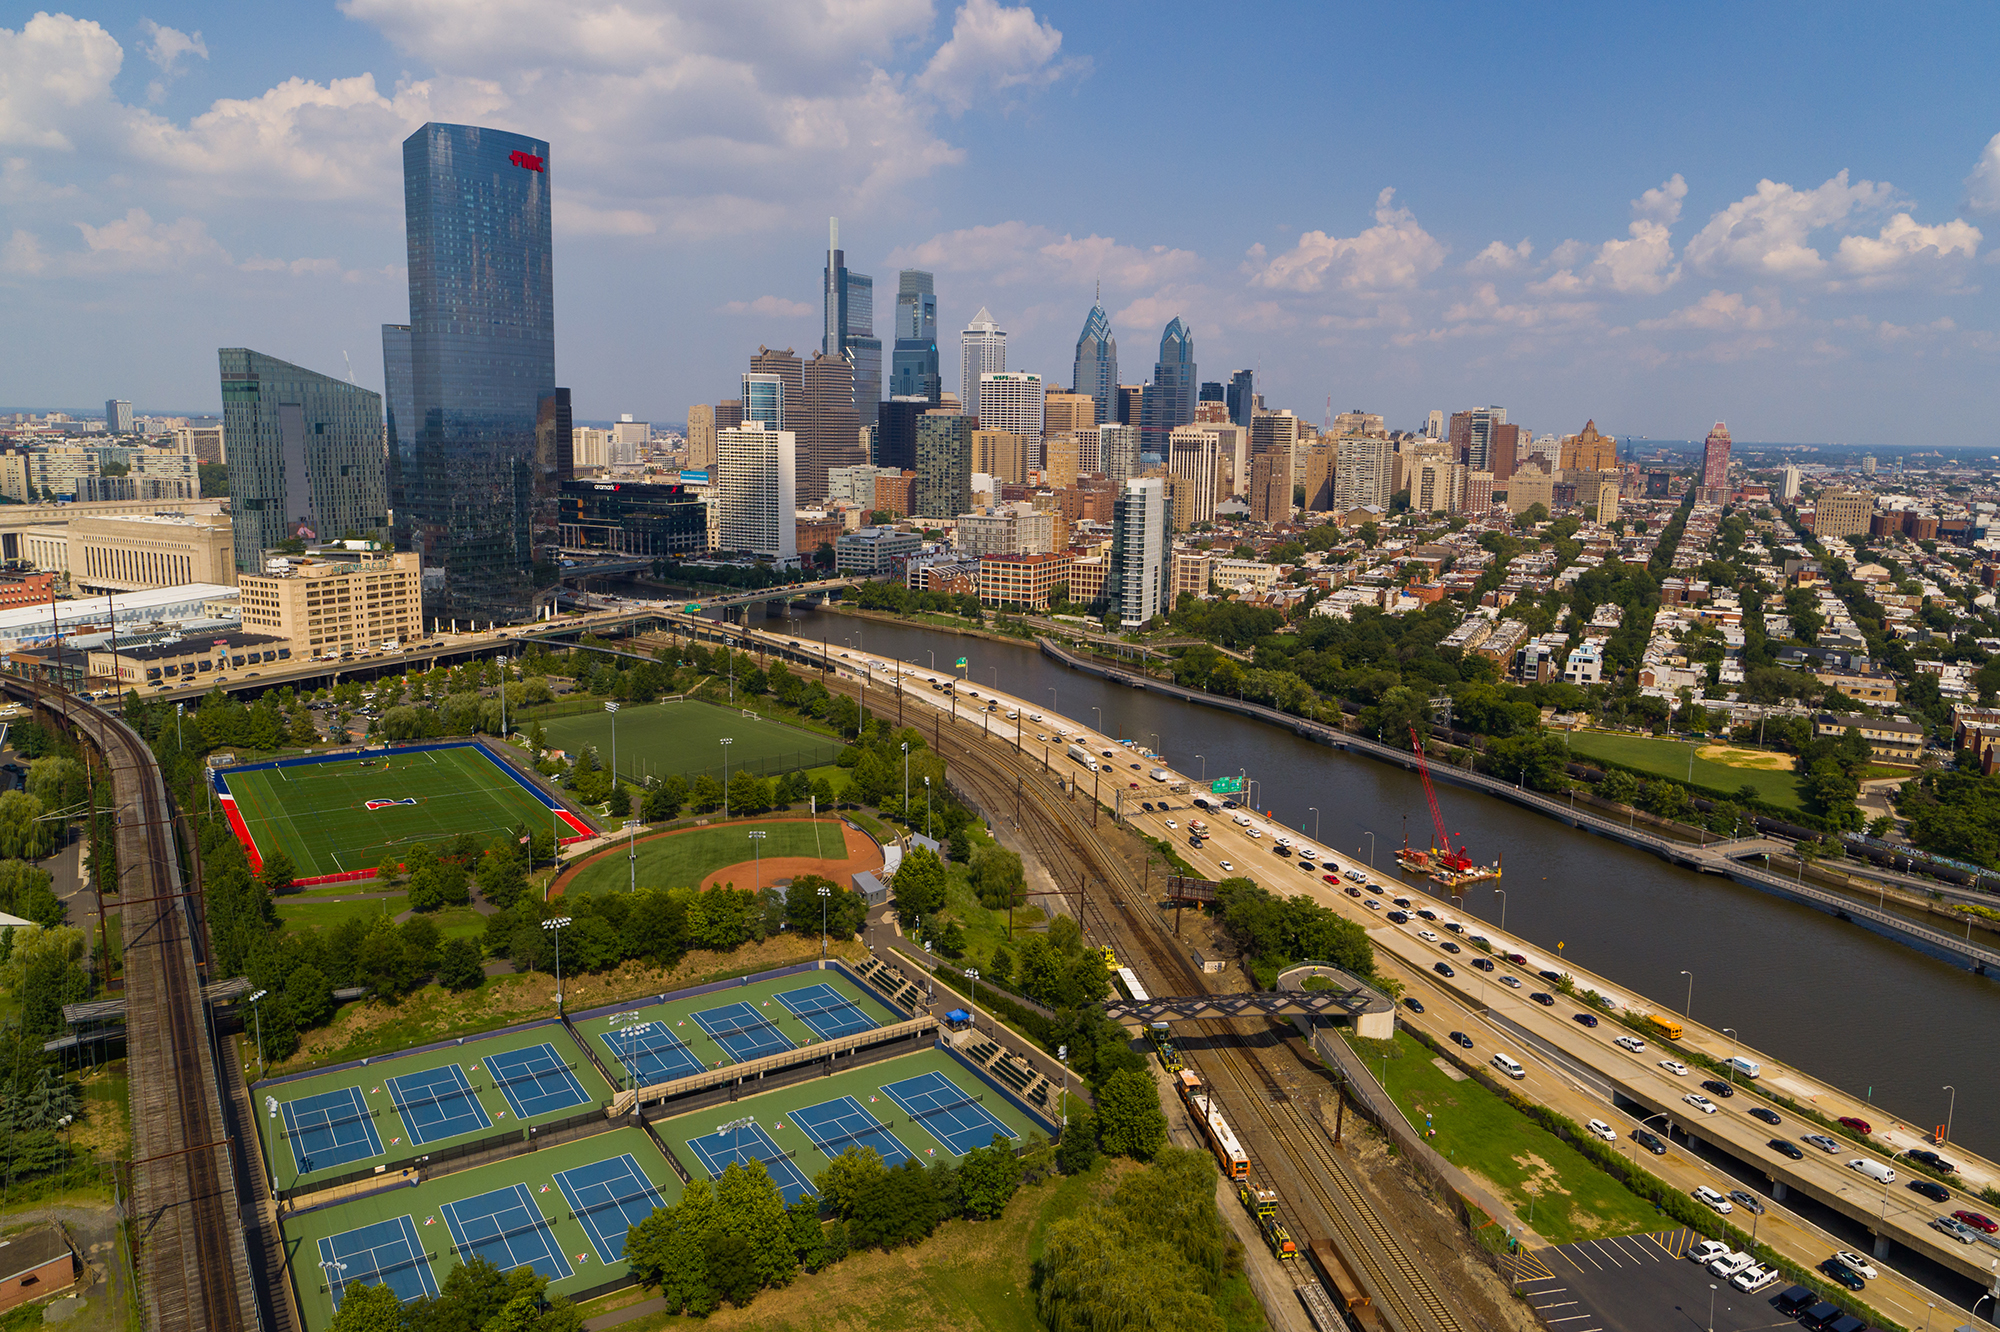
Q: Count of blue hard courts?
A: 12